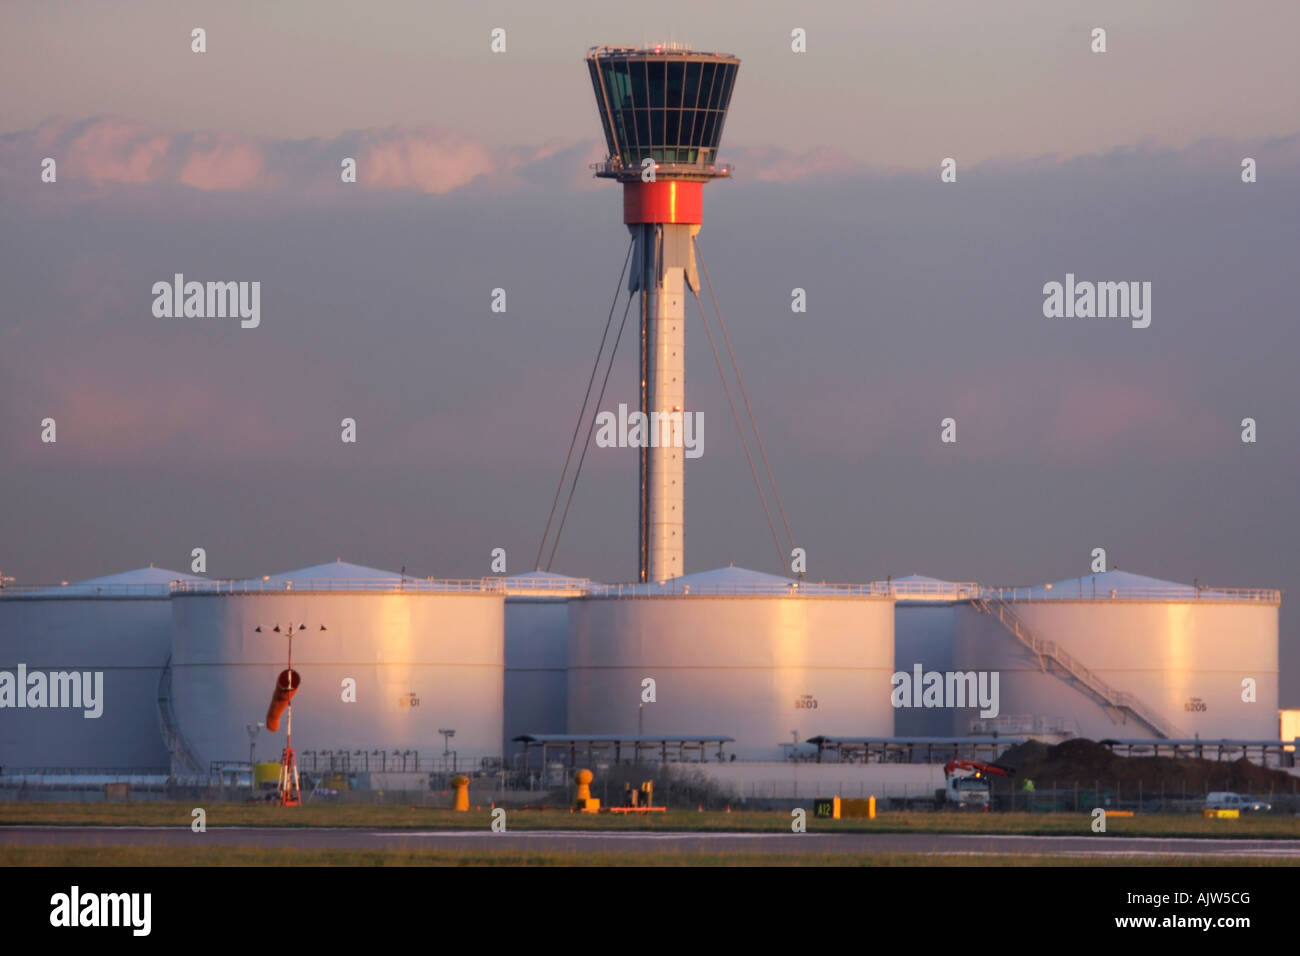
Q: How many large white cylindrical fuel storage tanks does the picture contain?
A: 6